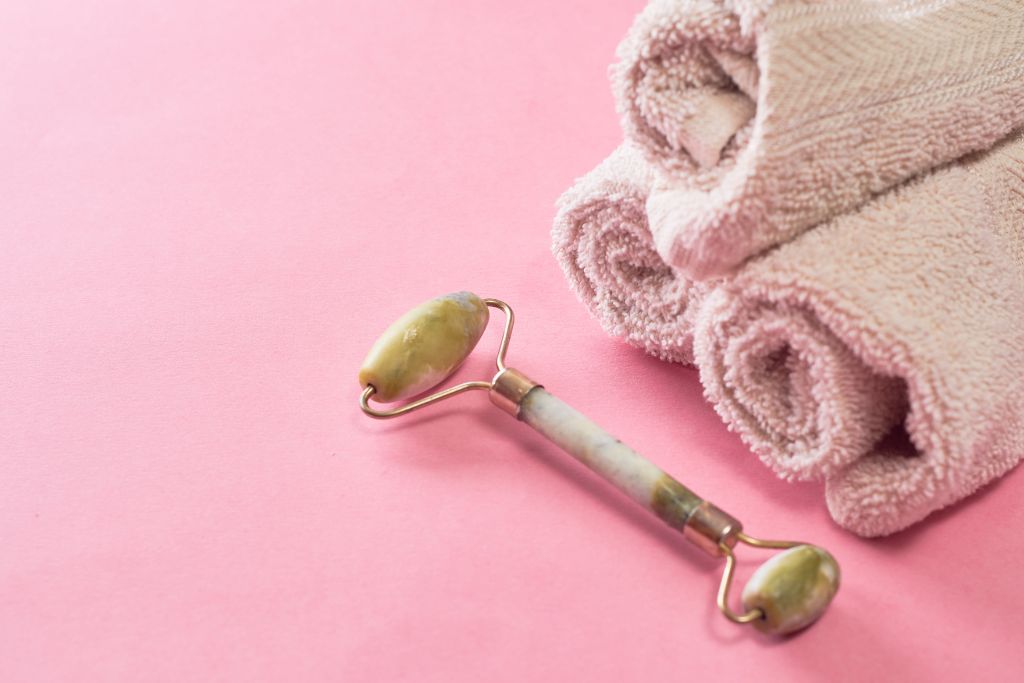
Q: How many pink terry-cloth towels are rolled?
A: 3